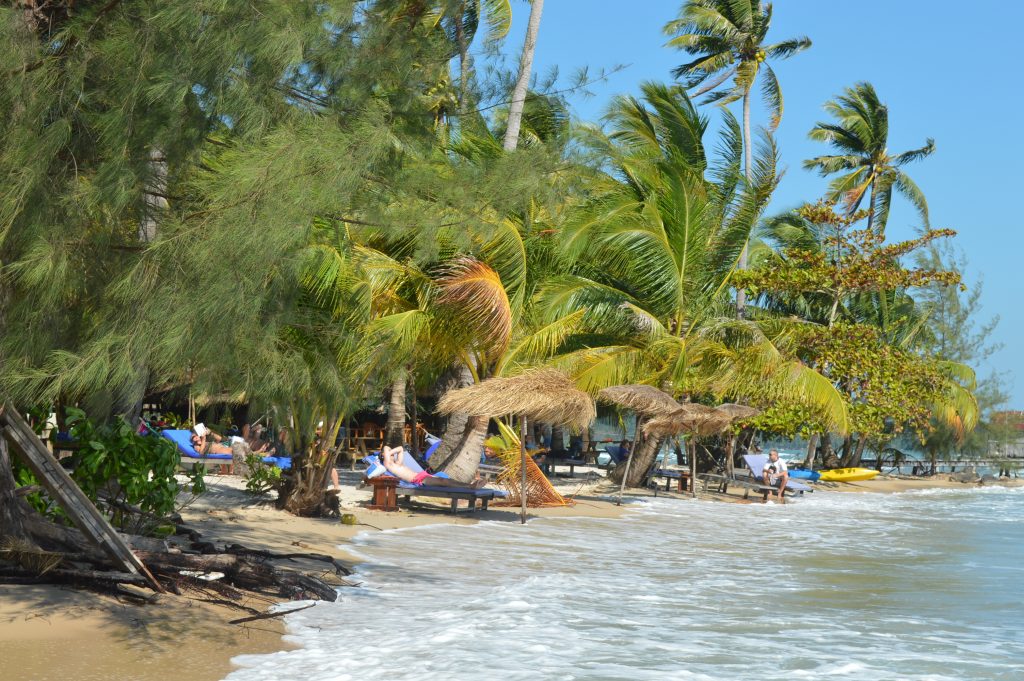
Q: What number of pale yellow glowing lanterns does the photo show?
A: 0